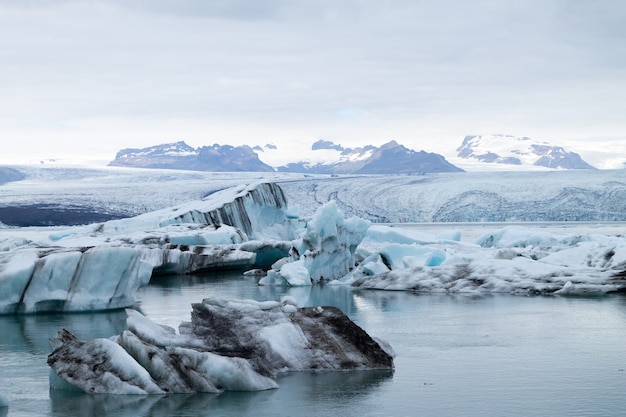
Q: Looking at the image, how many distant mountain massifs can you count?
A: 3